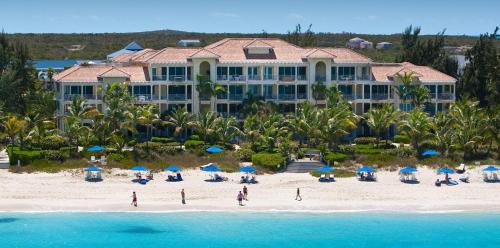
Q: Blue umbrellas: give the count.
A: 13